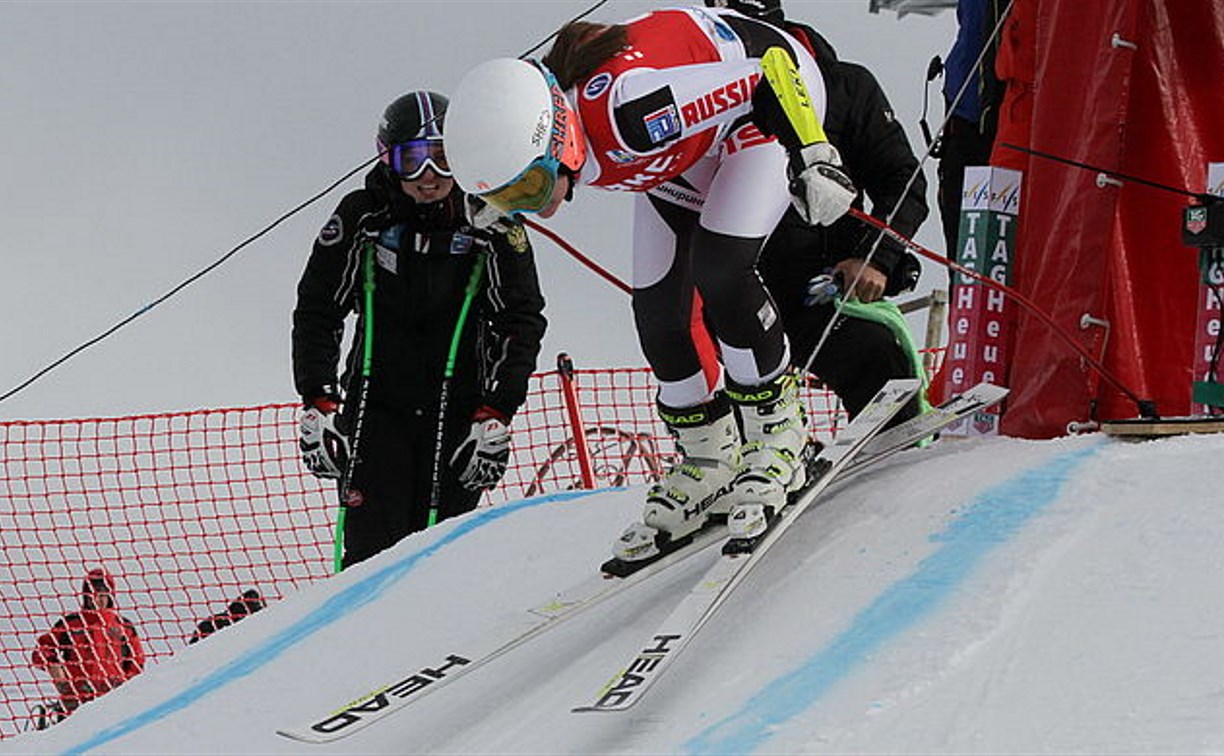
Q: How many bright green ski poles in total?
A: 2